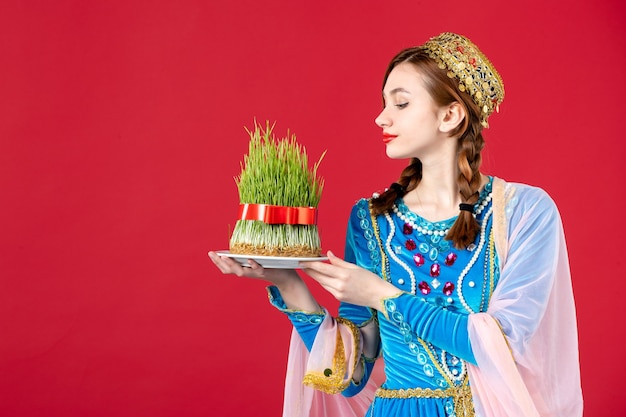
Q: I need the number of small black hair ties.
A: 2